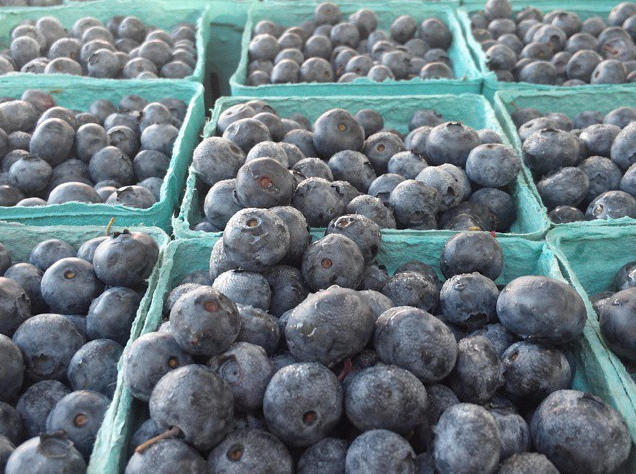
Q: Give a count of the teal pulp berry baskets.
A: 9